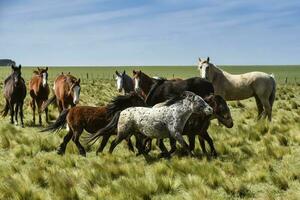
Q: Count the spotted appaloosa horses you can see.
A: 1